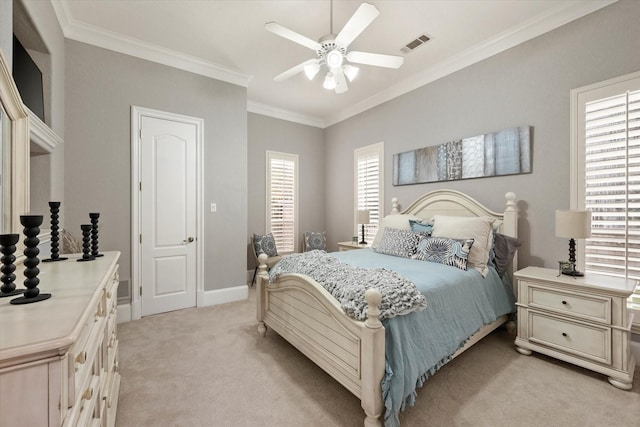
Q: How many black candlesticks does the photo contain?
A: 5